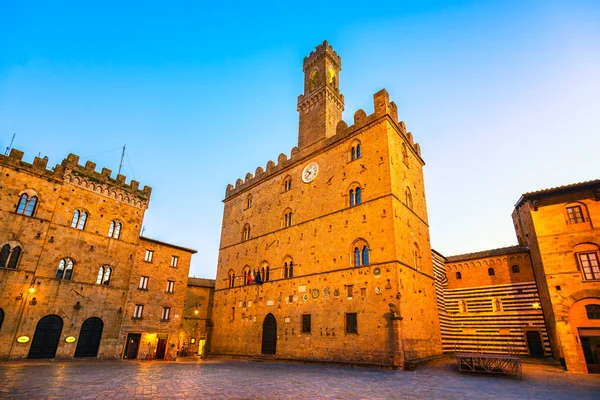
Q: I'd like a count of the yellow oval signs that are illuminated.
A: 2